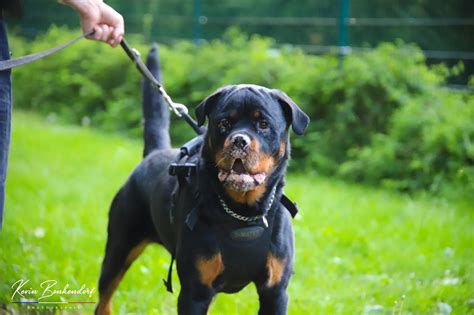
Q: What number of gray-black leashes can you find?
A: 1